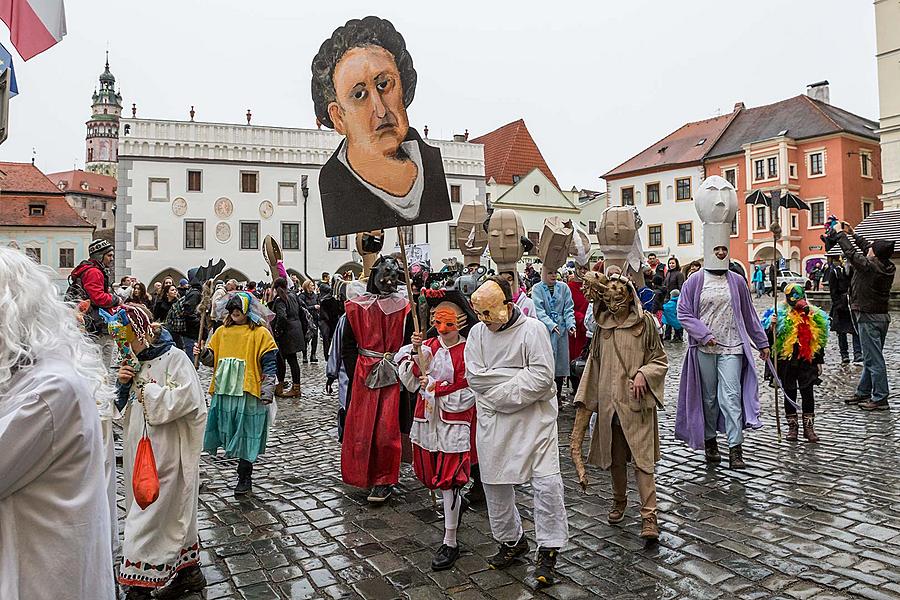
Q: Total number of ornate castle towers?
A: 1